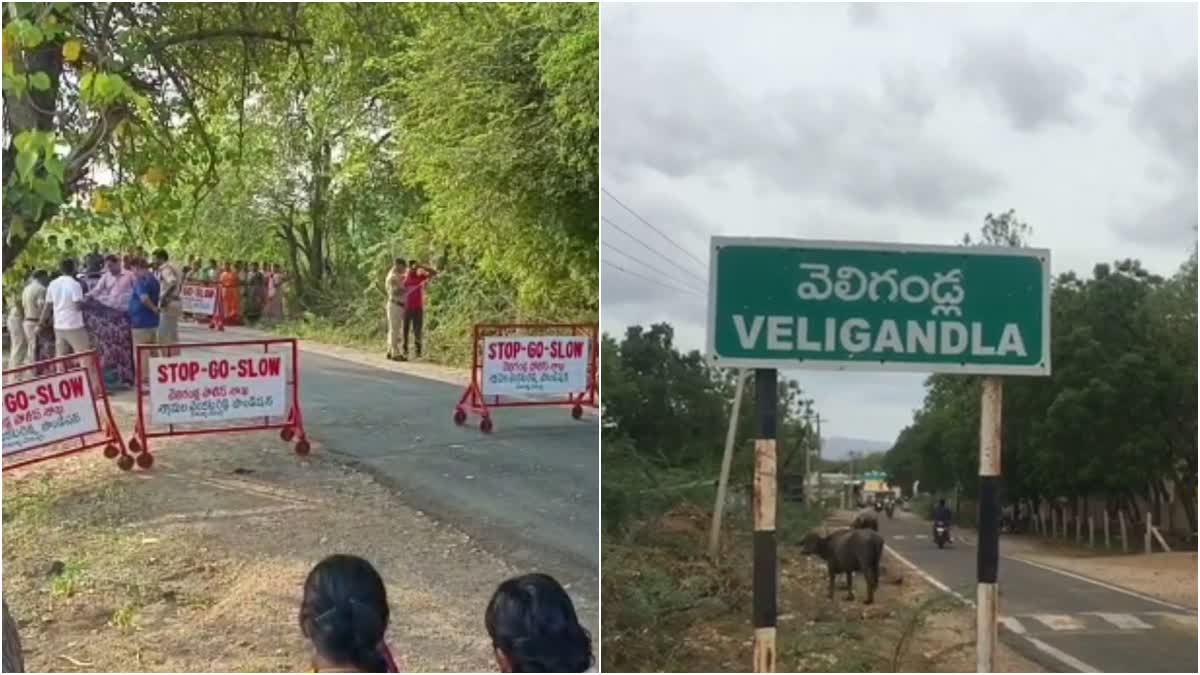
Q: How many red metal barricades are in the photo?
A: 4